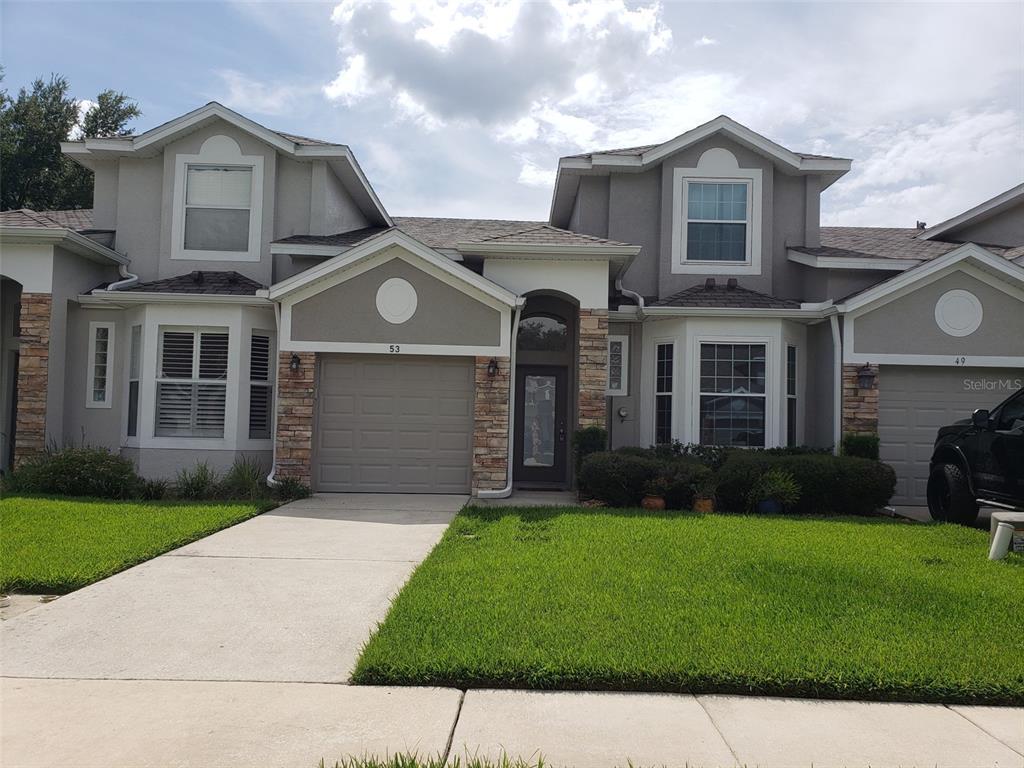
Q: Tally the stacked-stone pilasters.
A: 5